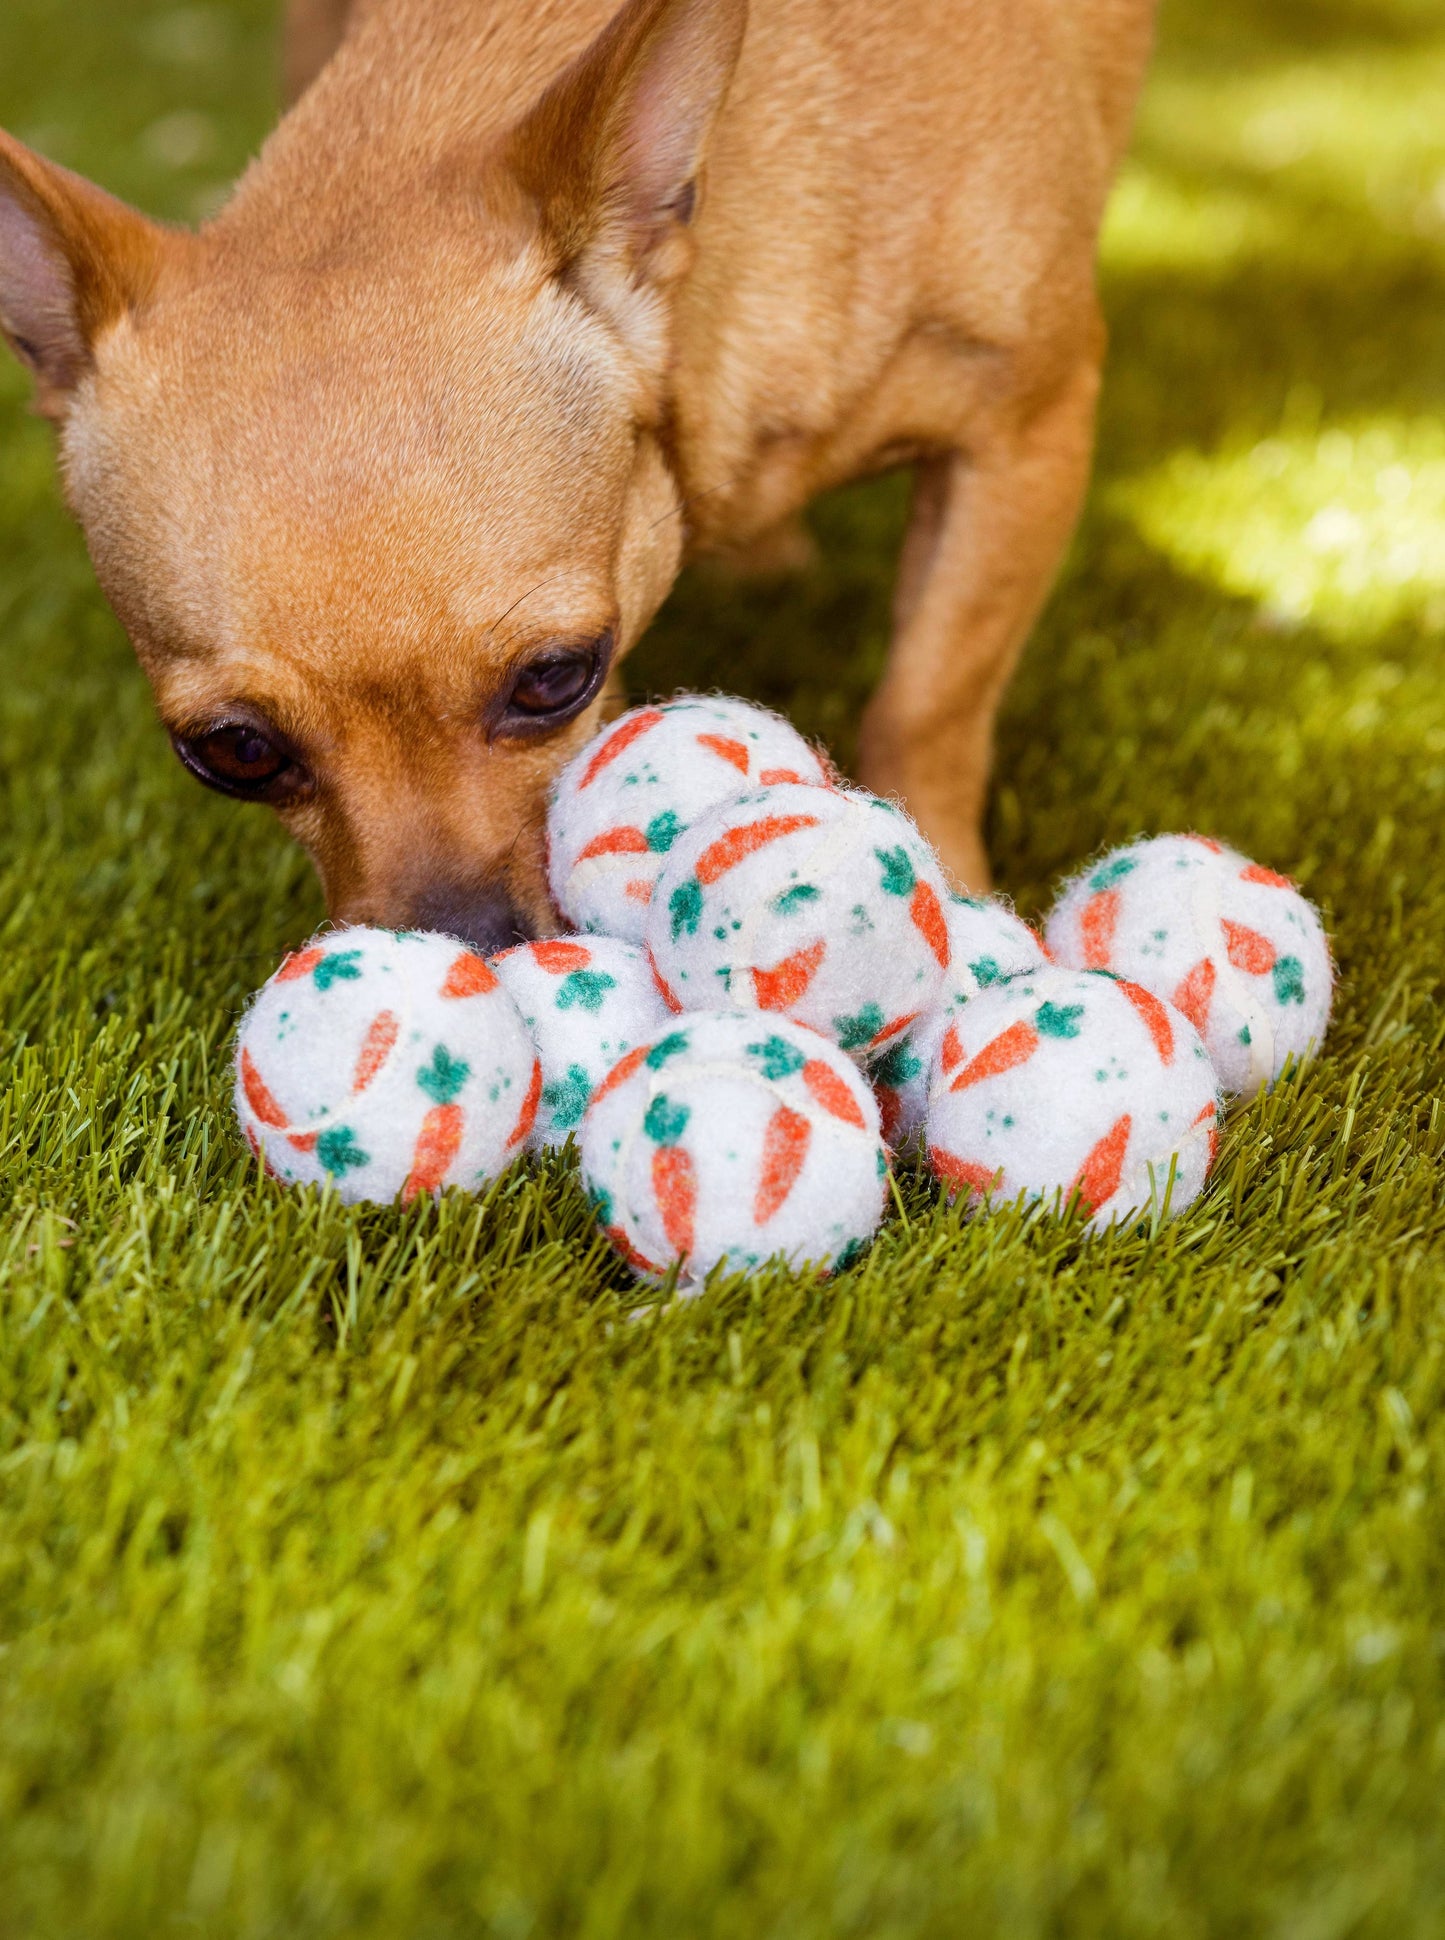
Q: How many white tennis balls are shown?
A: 8